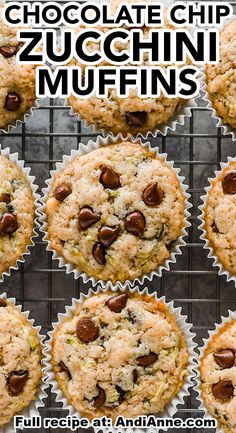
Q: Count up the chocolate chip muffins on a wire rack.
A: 9